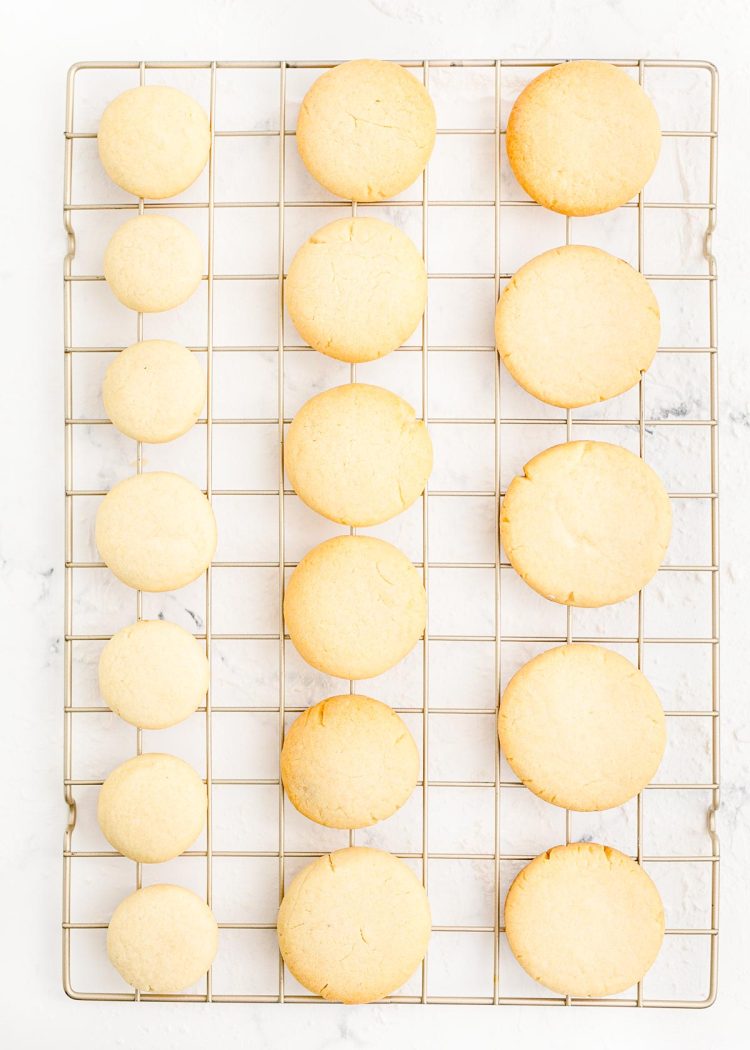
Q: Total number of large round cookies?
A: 5